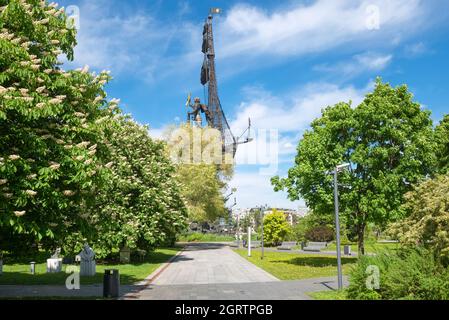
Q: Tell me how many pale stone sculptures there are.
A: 2